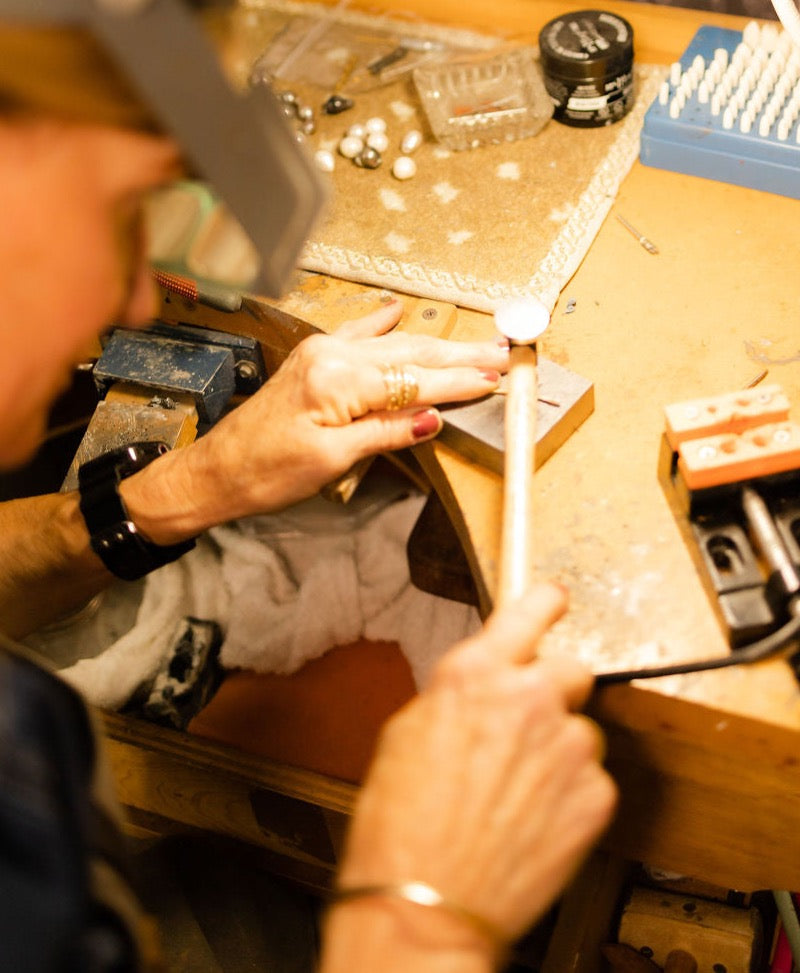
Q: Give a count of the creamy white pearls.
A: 7